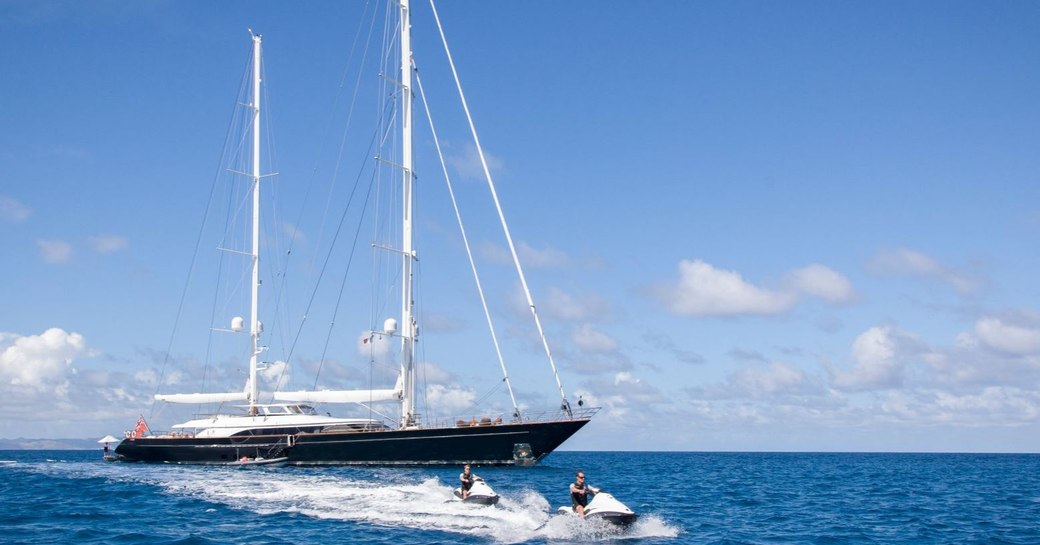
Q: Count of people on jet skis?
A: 2